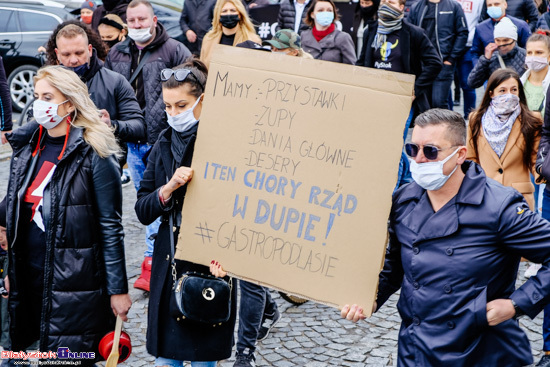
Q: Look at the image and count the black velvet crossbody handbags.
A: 1